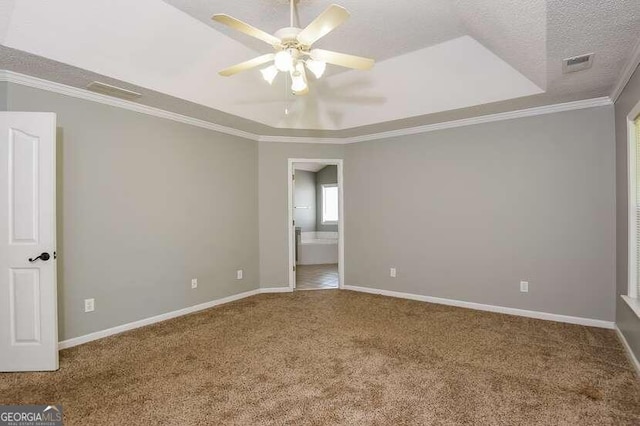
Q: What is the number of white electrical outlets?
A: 5